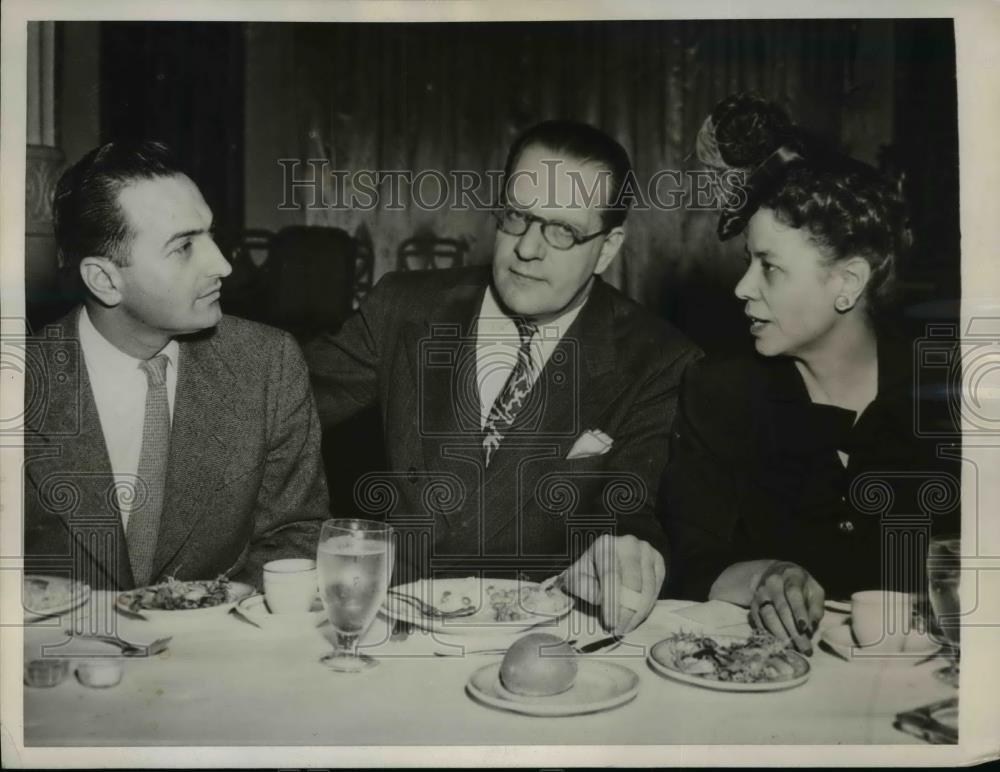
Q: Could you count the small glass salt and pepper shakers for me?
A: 2